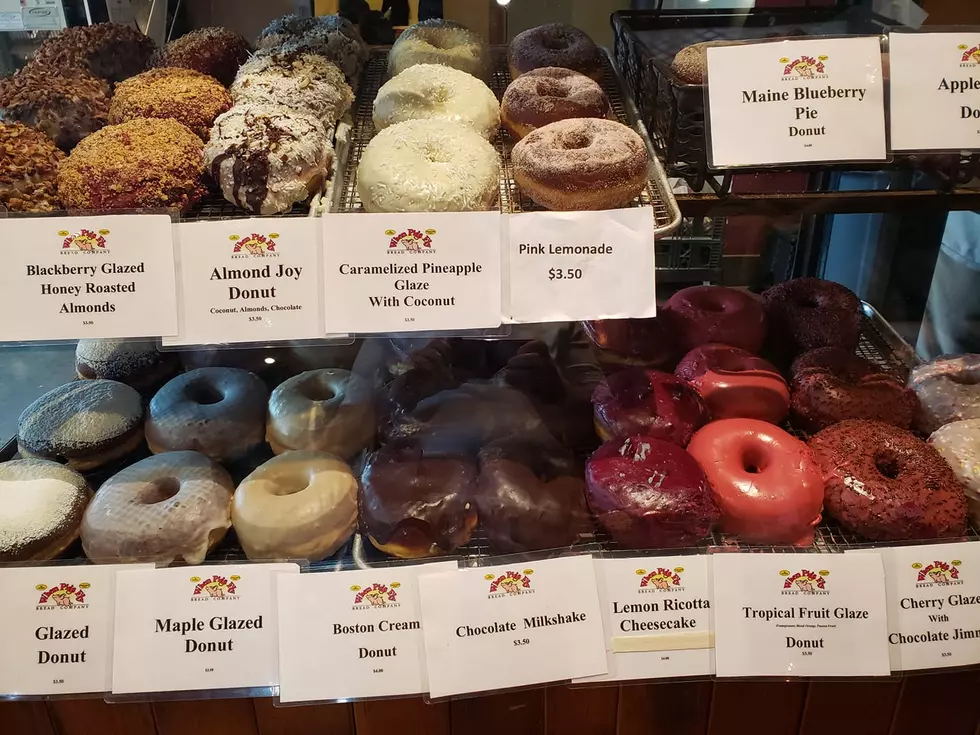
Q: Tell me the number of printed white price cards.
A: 13